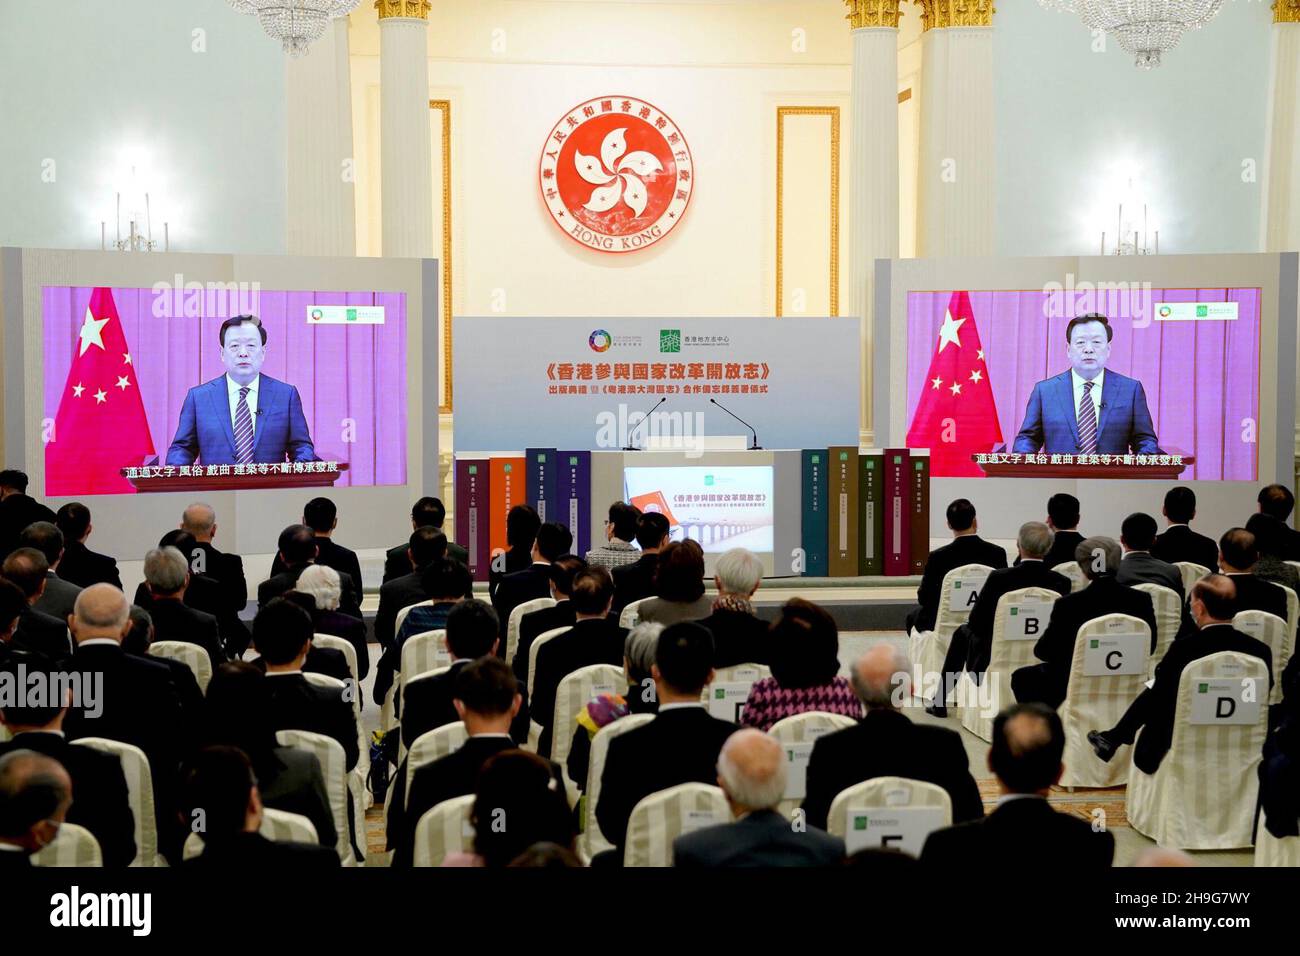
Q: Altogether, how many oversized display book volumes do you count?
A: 9